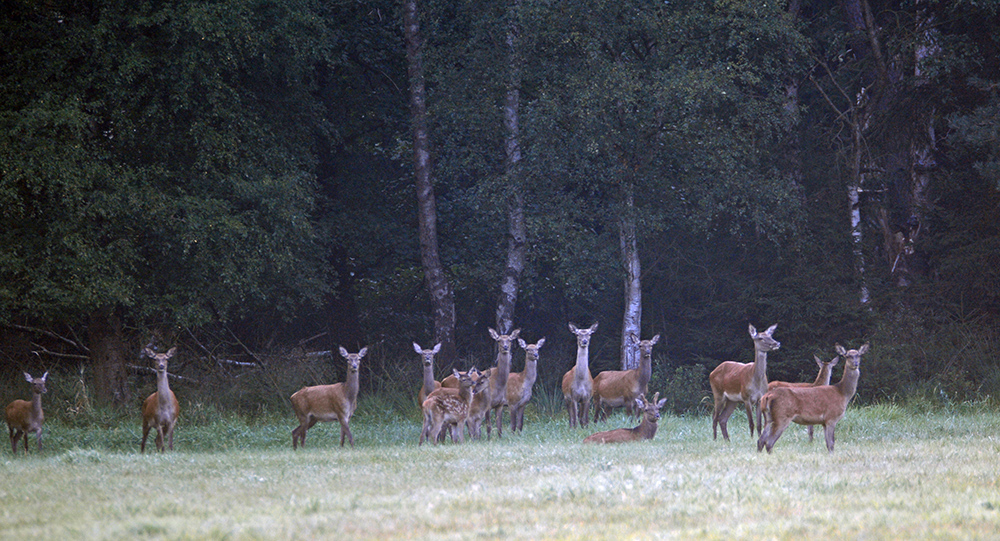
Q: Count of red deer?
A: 14